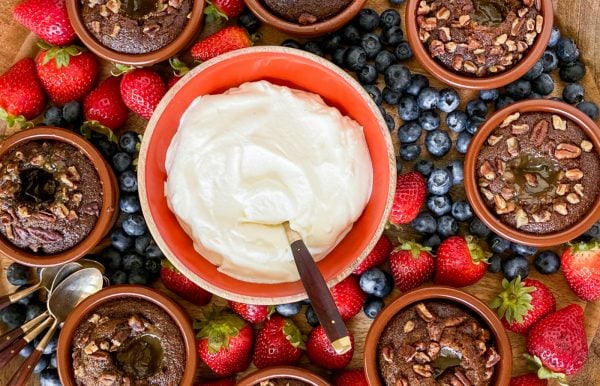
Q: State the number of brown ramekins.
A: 8